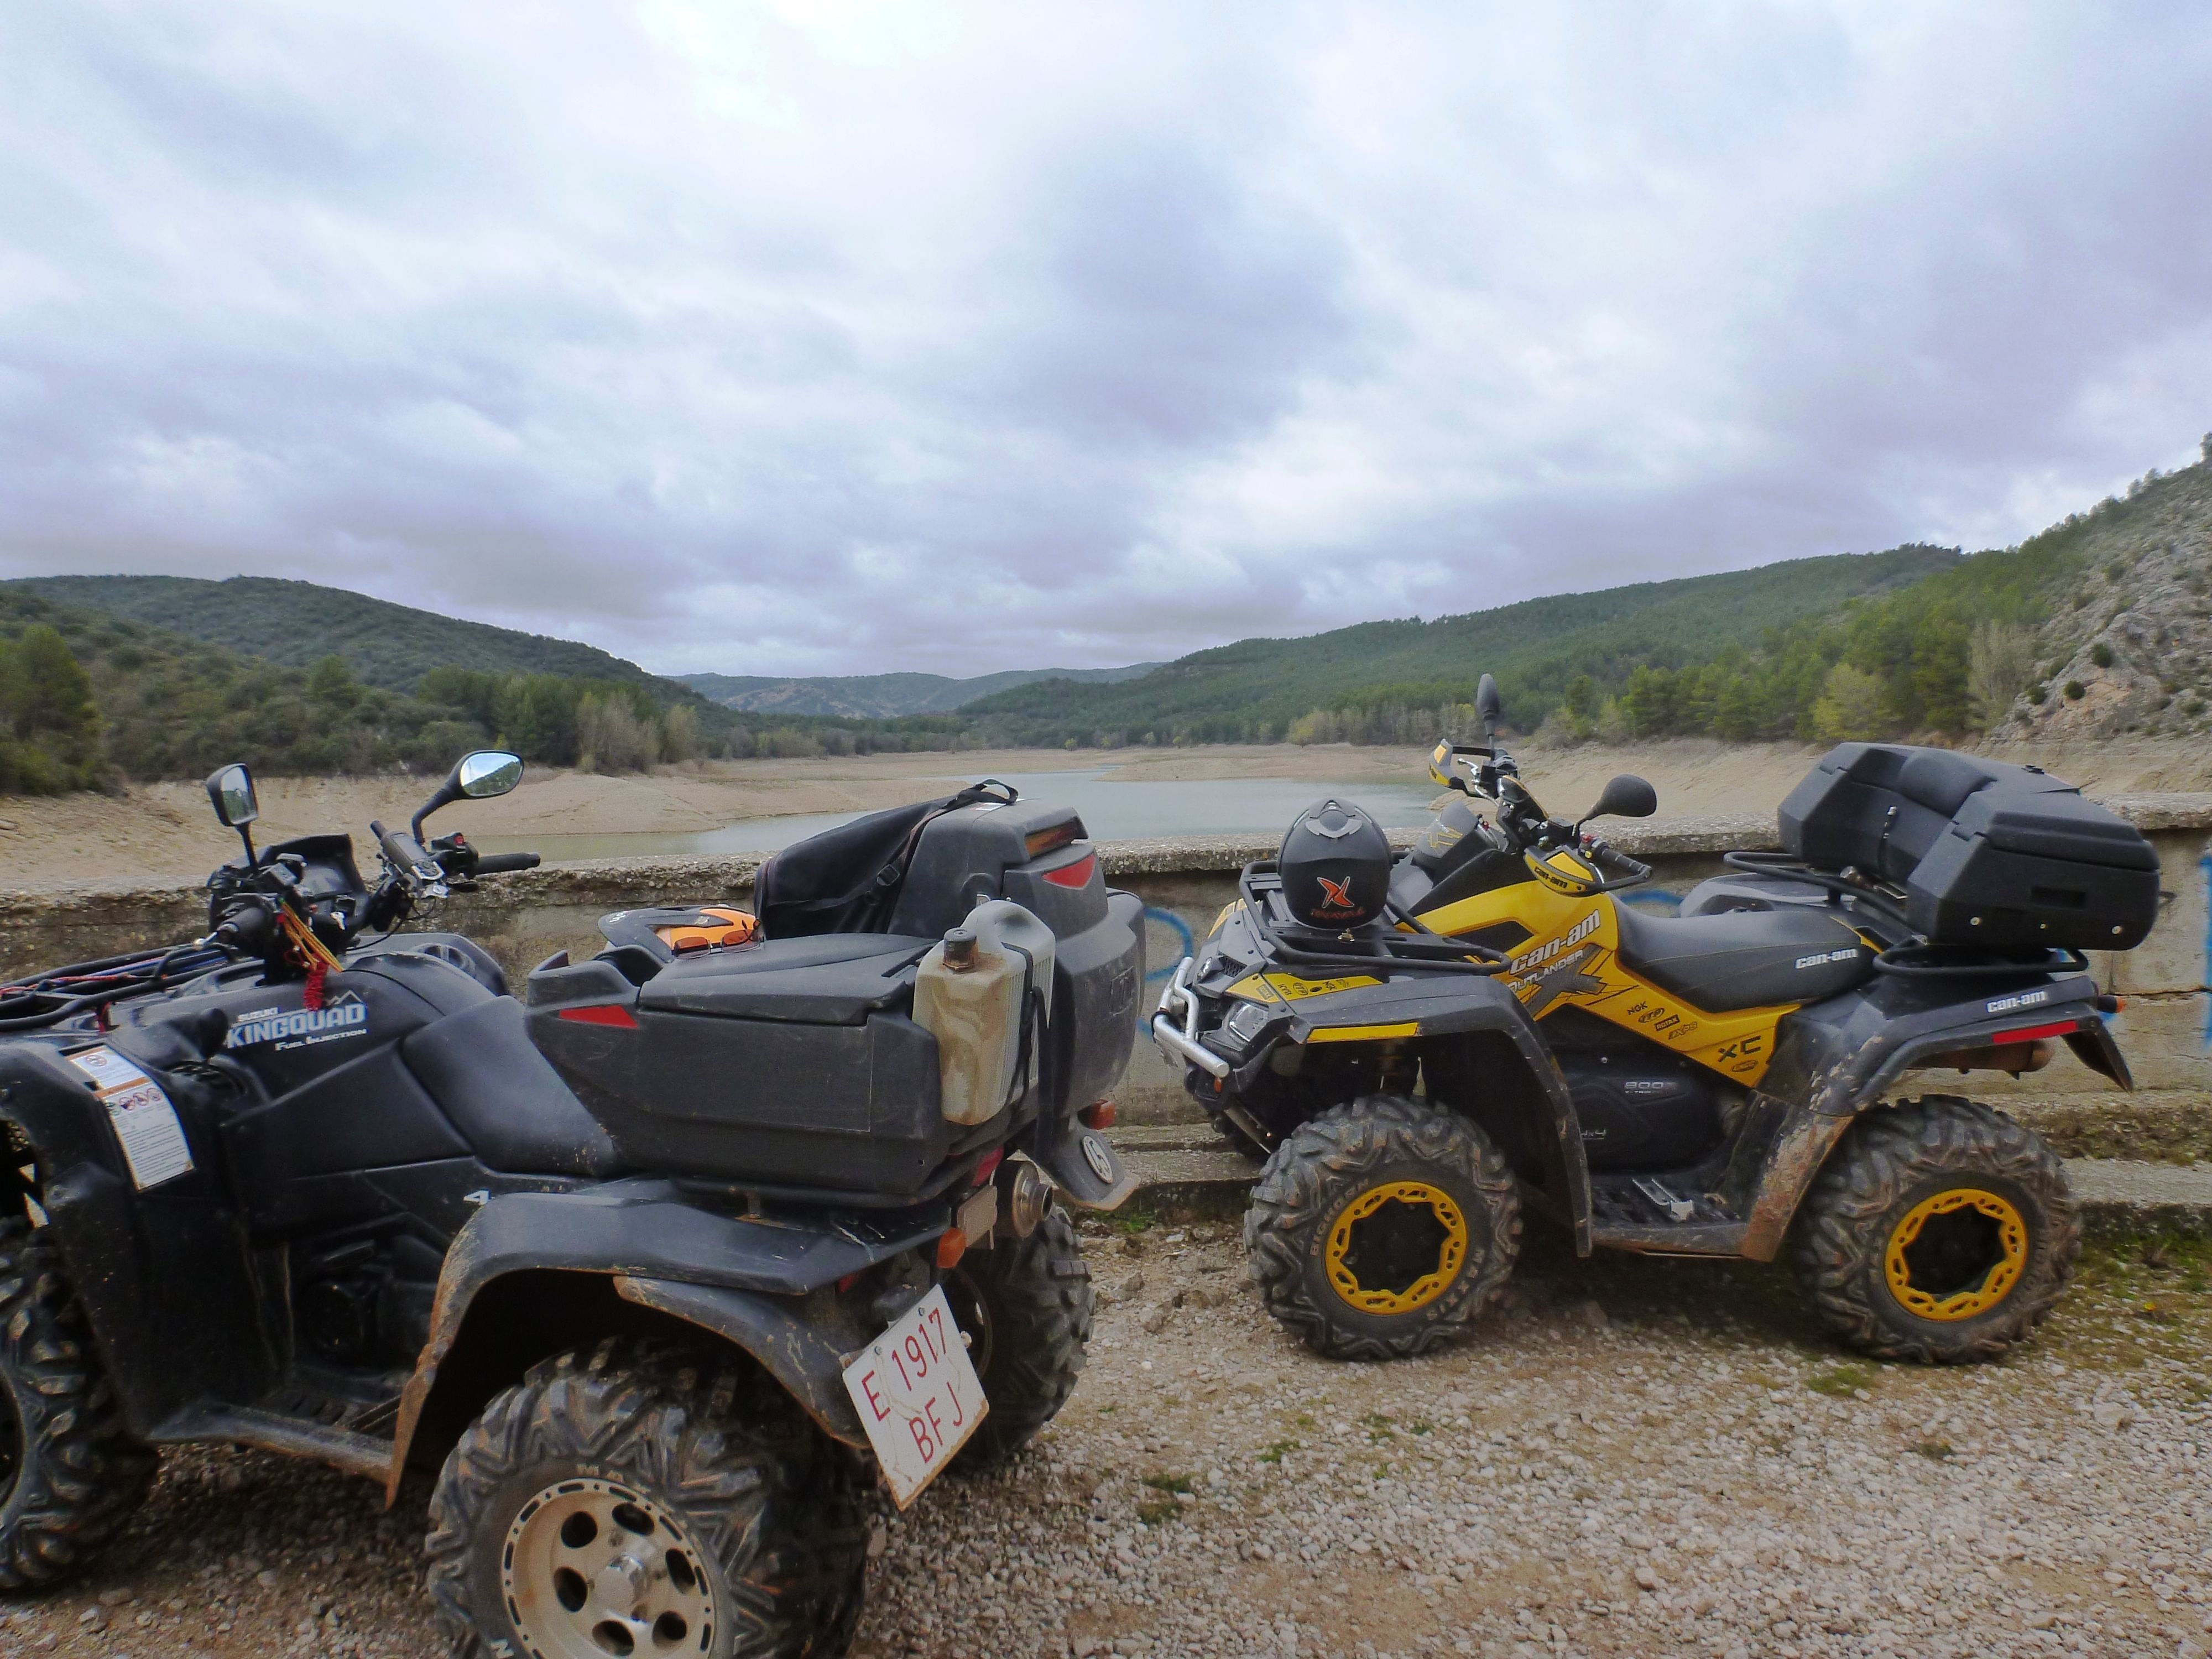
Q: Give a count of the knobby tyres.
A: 5